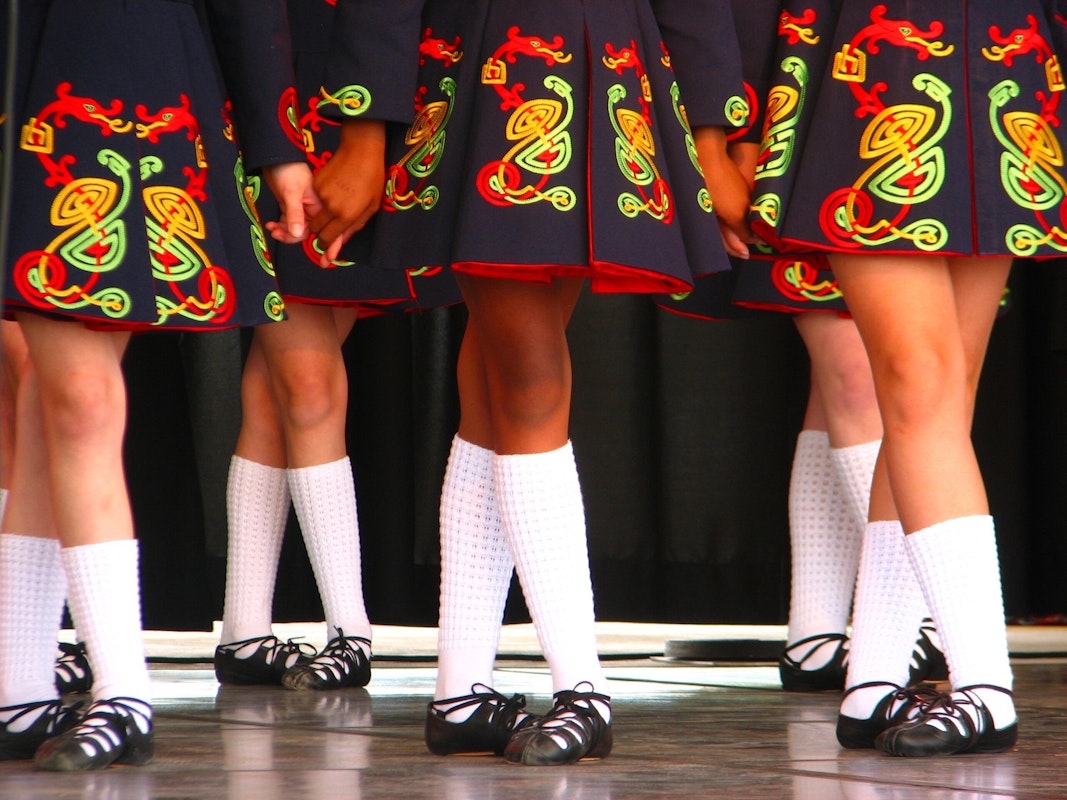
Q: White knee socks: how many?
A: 11